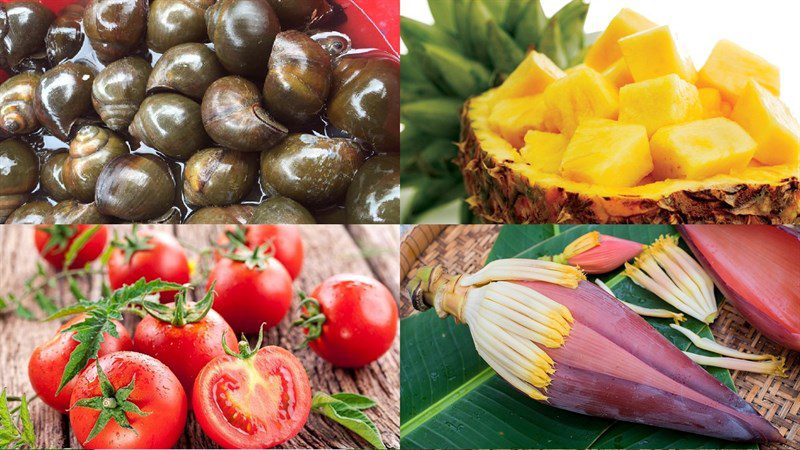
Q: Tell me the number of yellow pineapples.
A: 1